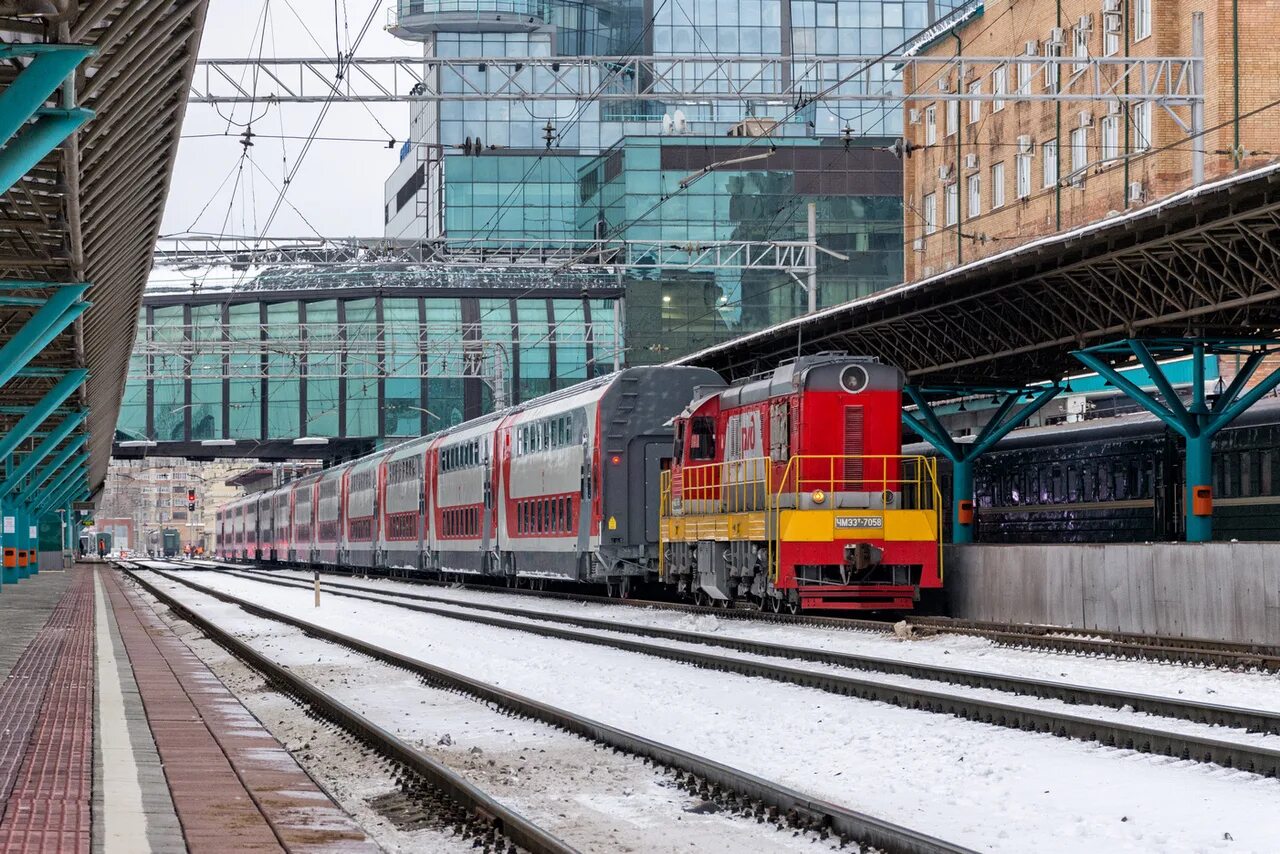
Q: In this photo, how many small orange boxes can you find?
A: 5